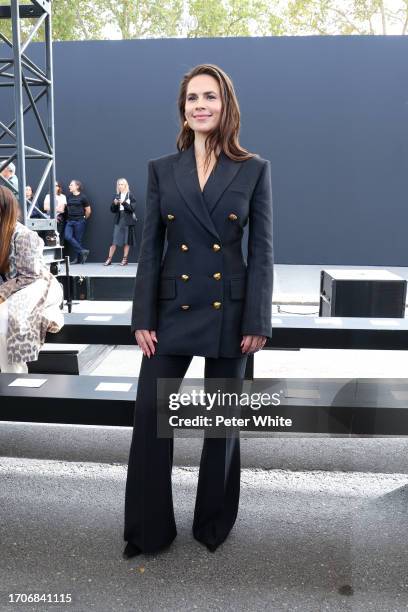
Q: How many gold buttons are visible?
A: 8